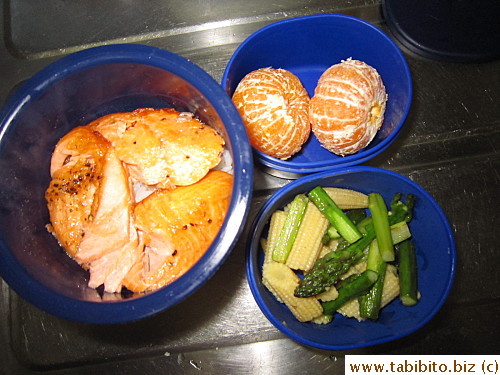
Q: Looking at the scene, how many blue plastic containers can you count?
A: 3